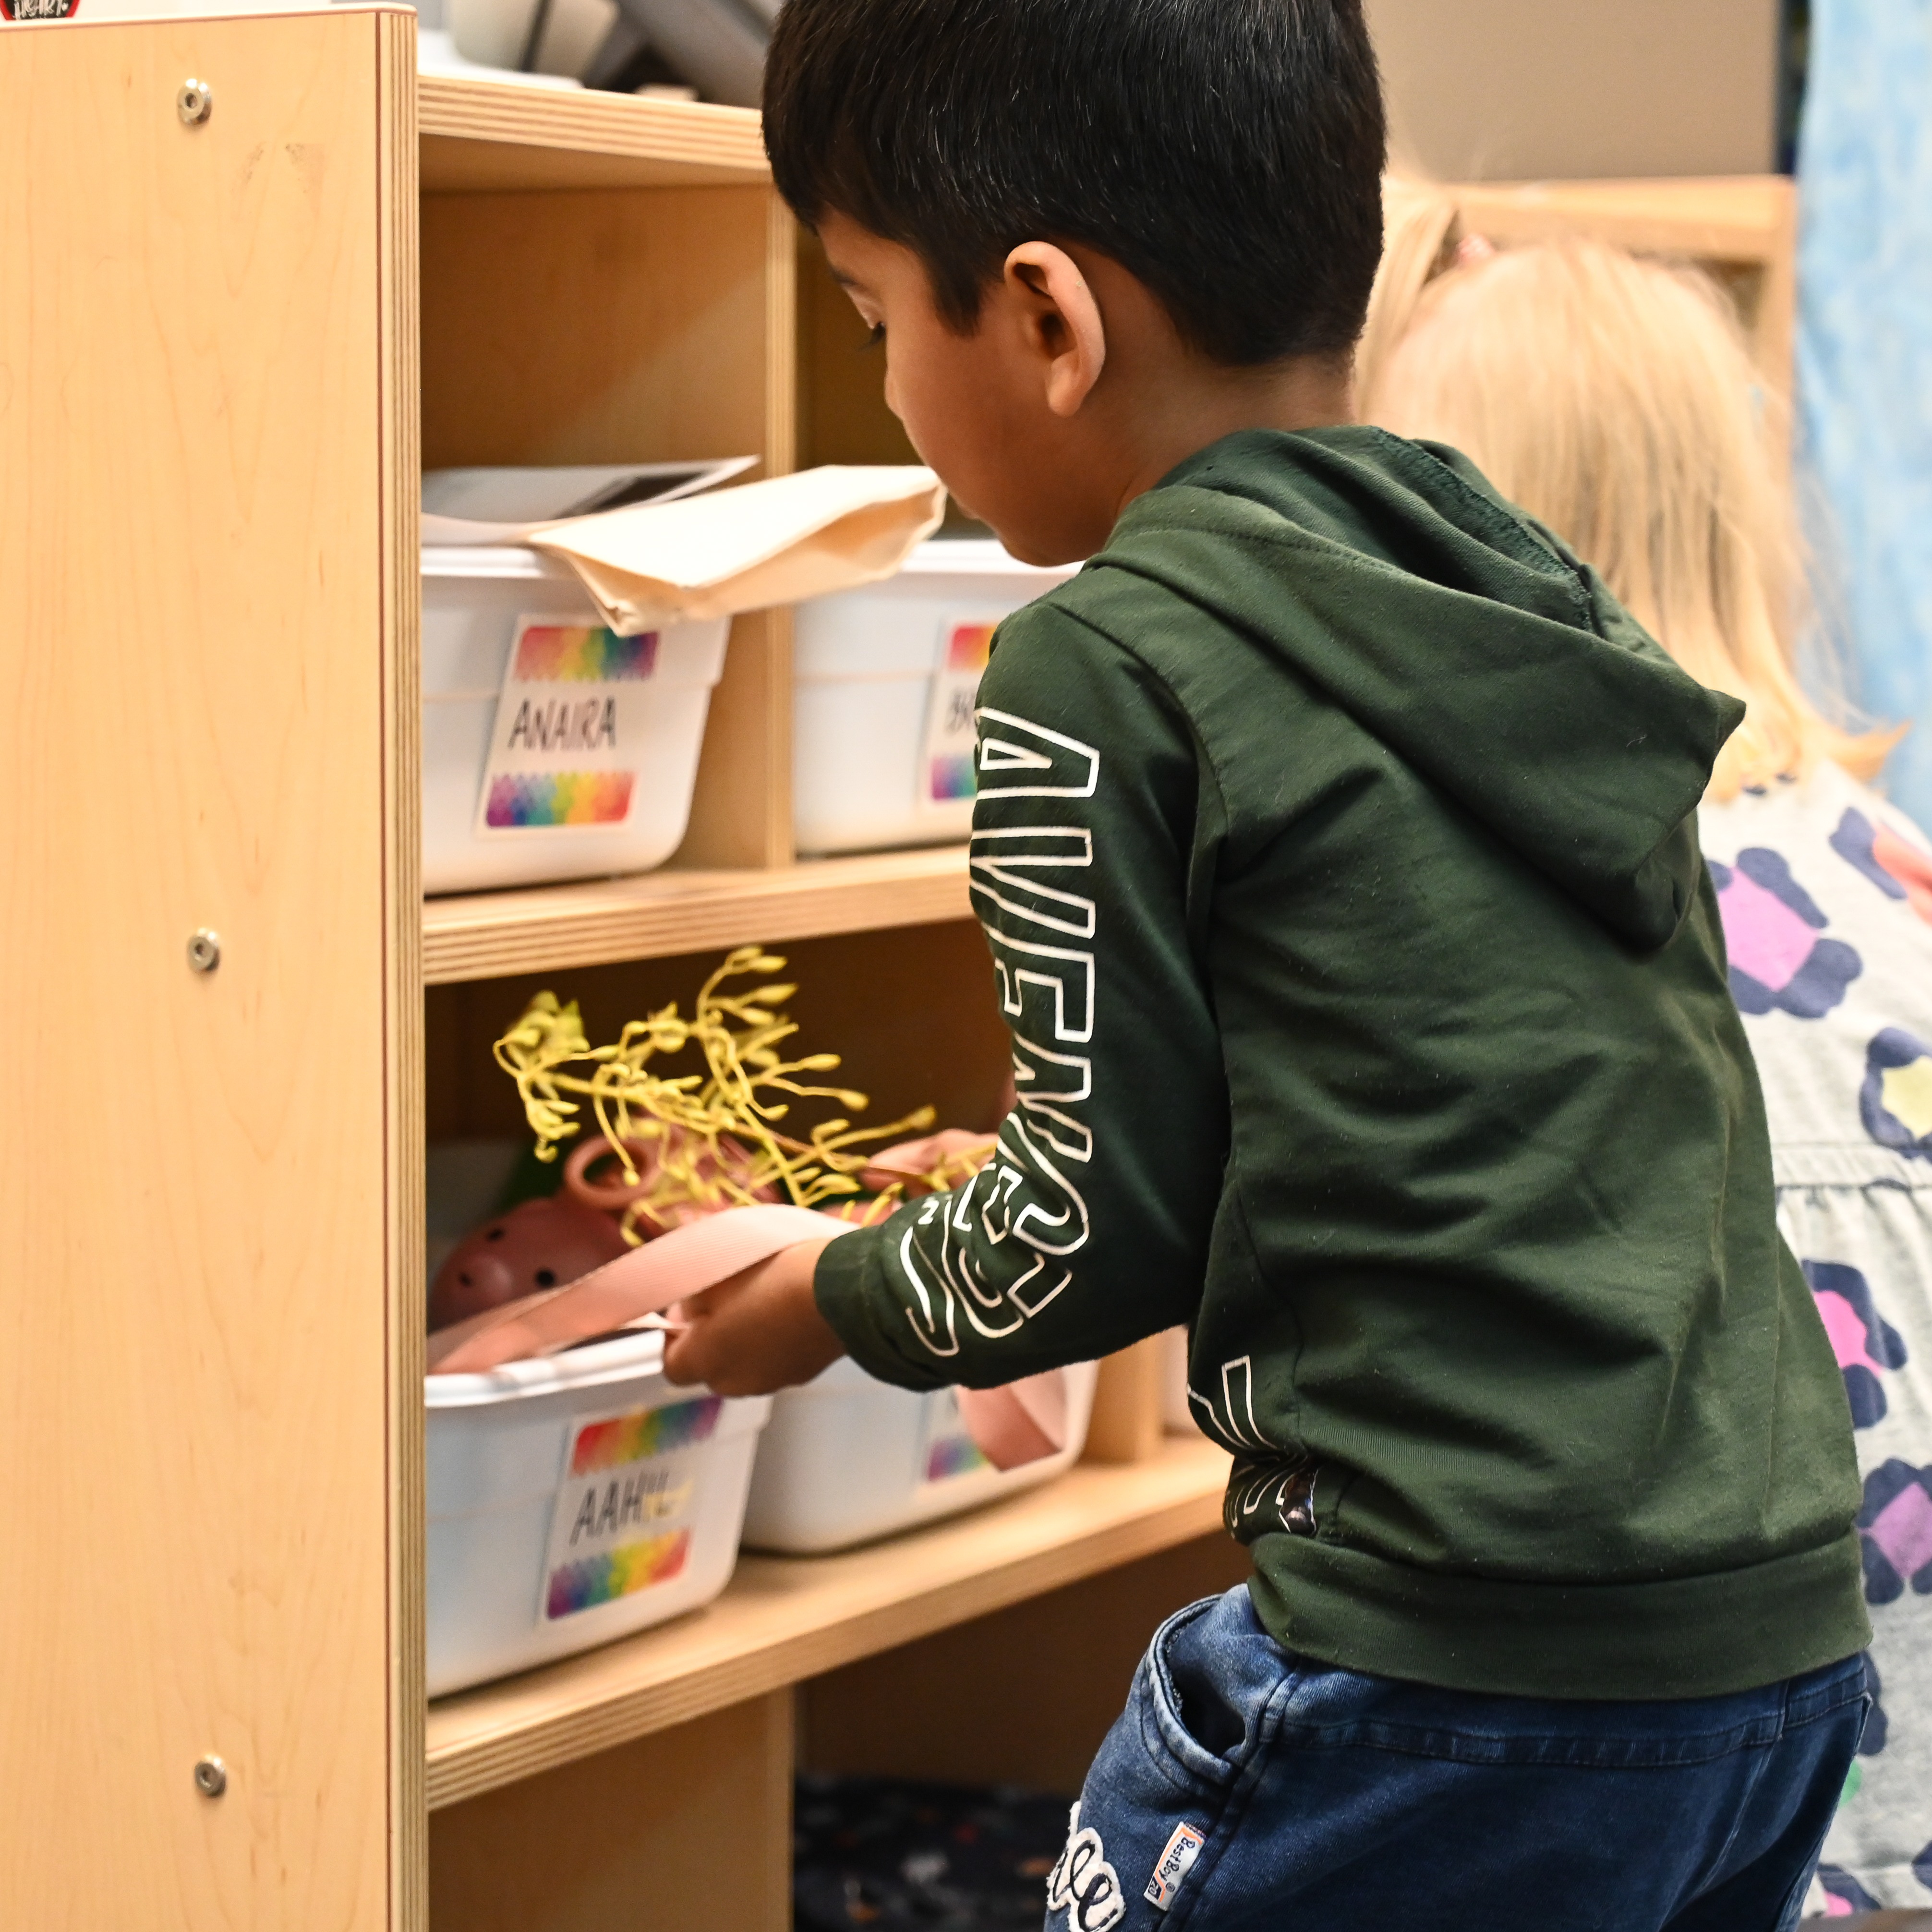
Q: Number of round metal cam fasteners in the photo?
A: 3